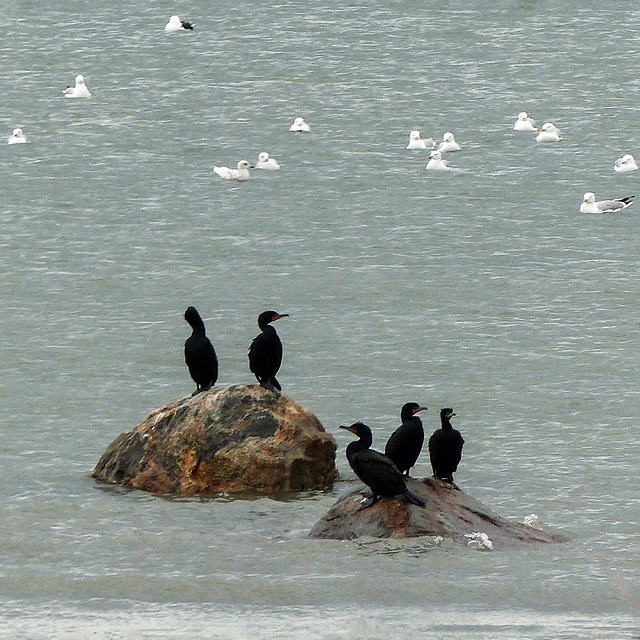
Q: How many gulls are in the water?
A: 13